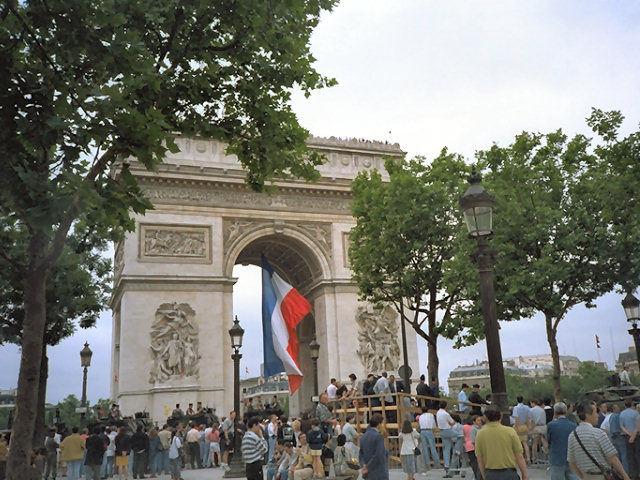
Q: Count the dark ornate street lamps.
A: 5